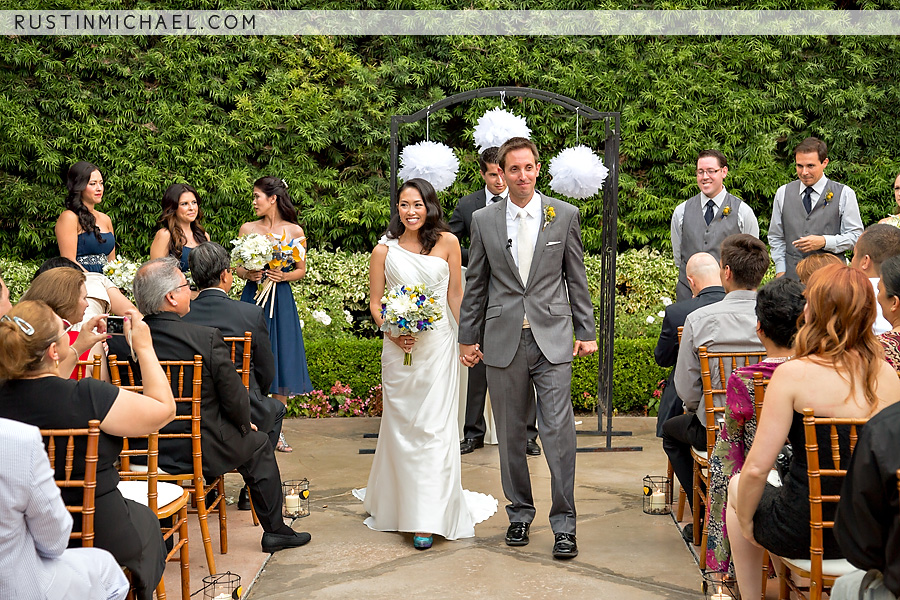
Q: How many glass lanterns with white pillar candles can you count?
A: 4